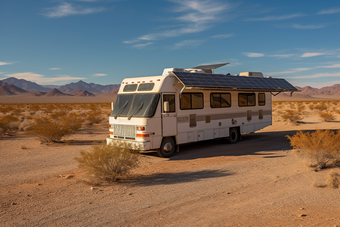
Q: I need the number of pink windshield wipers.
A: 0